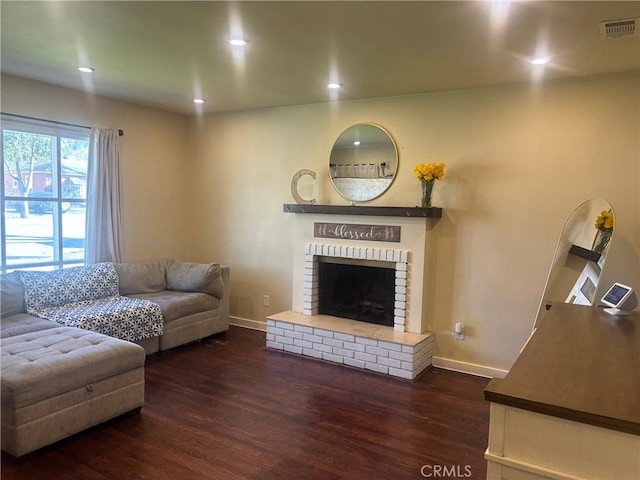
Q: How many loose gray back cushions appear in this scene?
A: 3